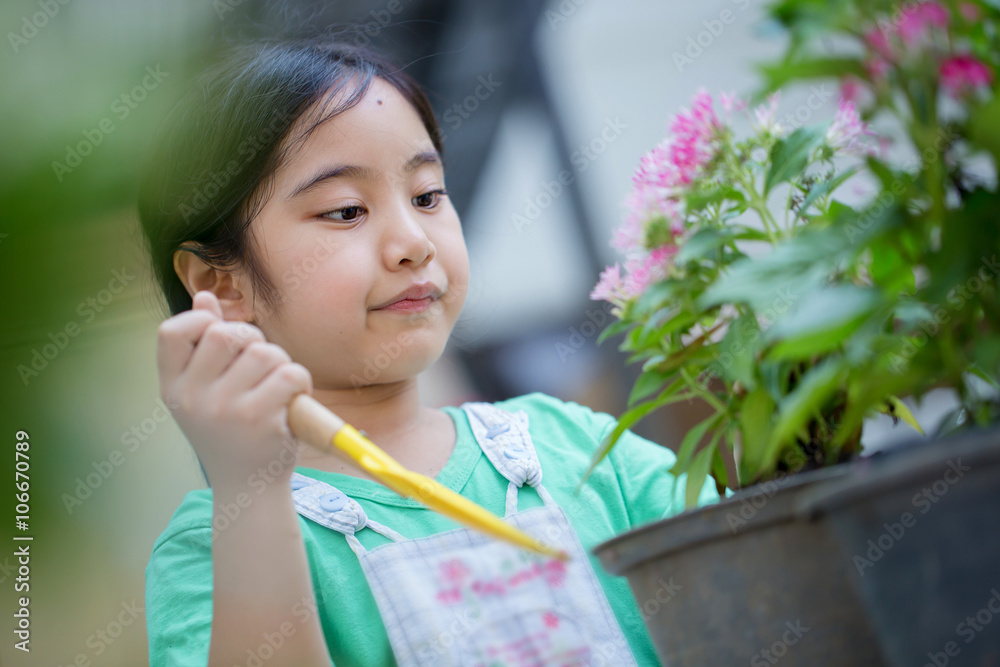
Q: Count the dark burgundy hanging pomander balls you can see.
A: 0